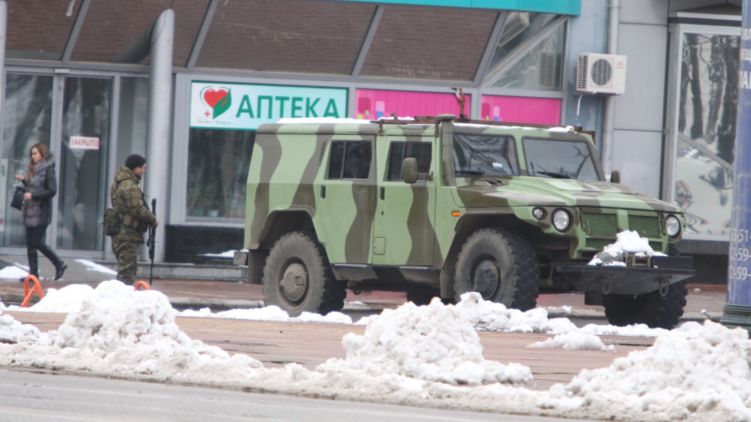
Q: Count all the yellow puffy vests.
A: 0